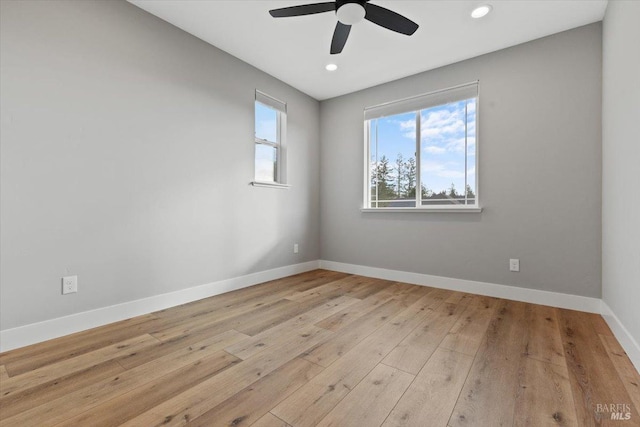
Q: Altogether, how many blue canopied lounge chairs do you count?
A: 0